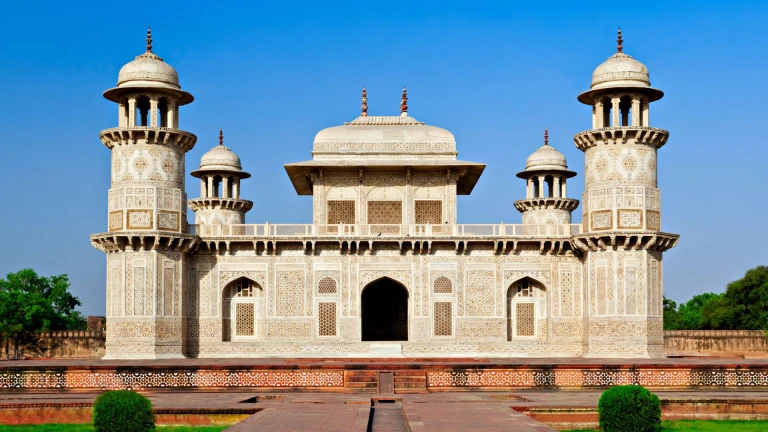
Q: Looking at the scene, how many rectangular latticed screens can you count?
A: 7